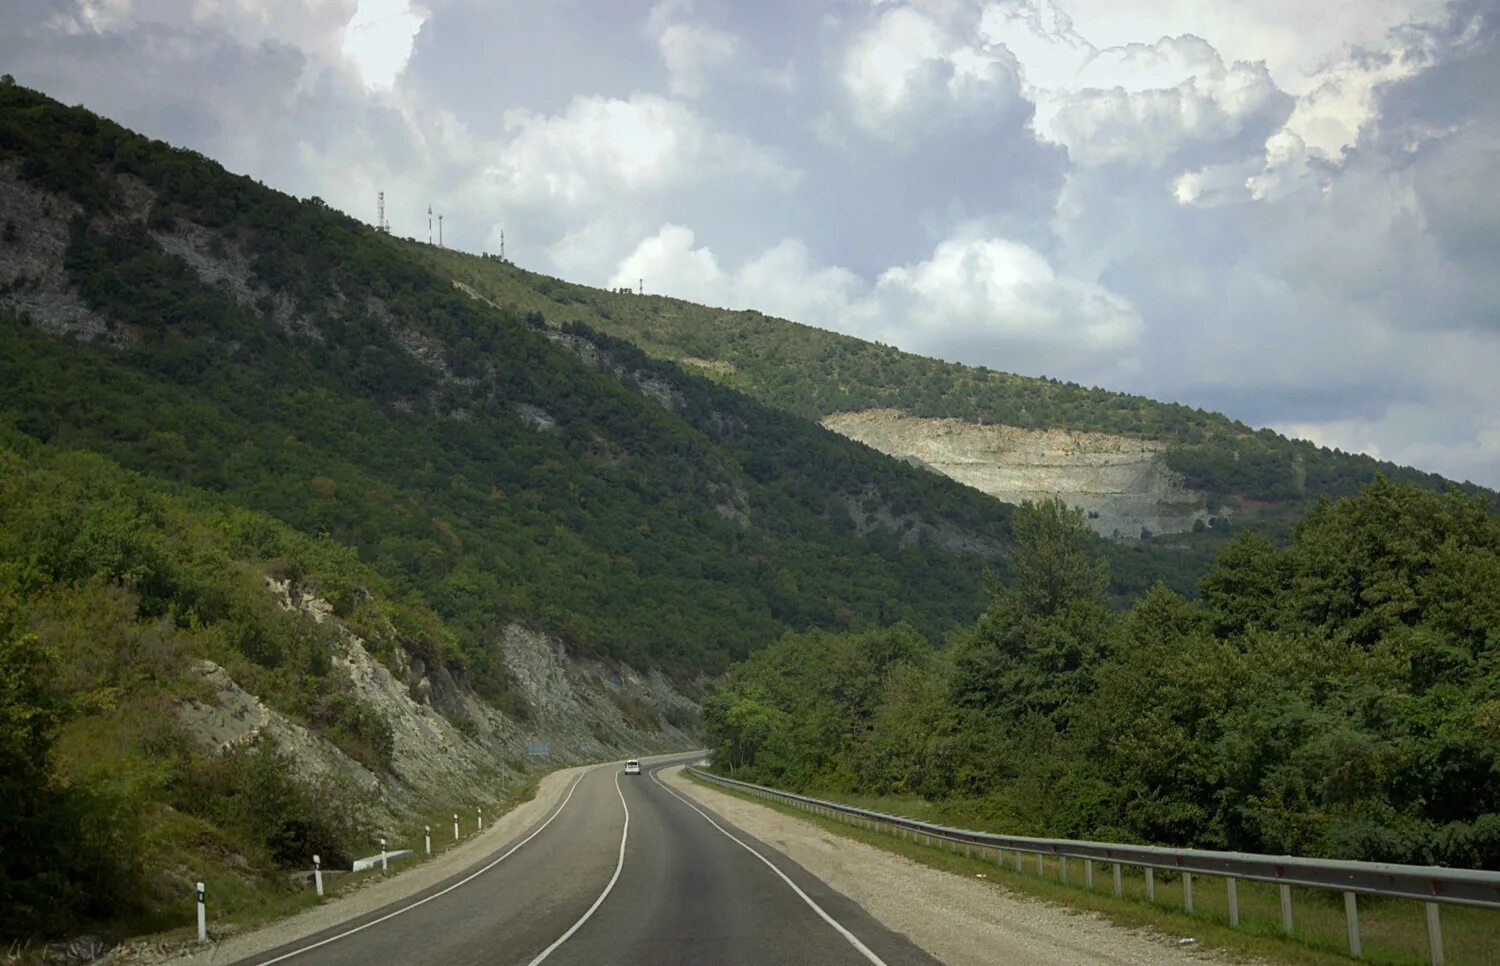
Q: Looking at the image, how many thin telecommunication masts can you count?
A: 5